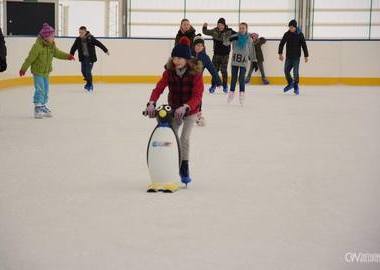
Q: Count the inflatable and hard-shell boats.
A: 0